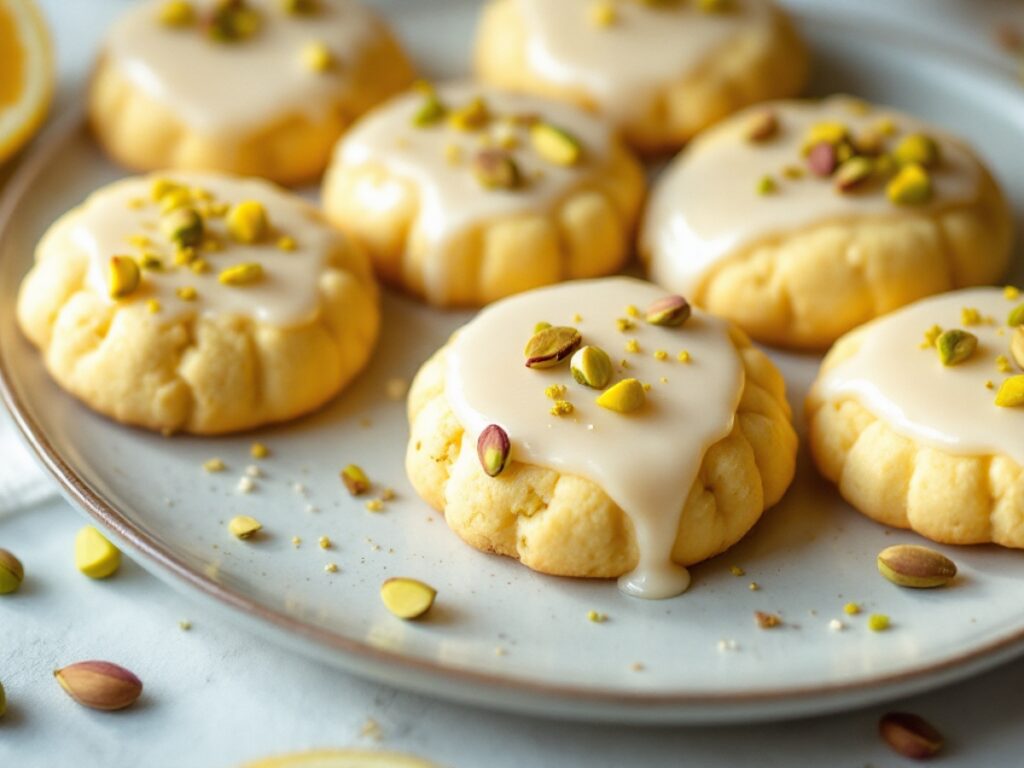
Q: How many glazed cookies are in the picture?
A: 7